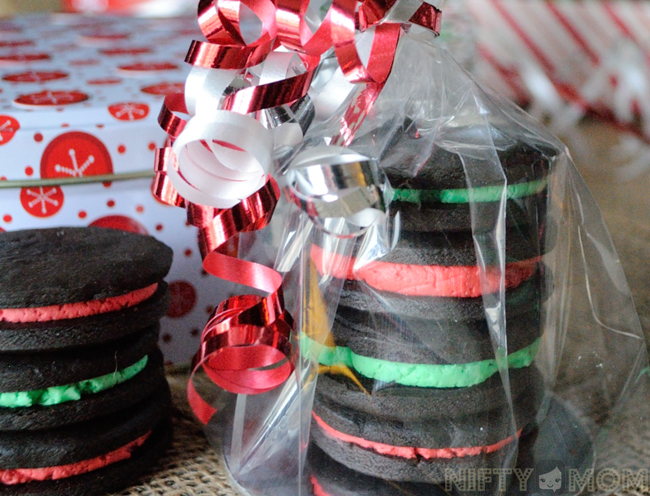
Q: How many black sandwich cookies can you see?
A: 8